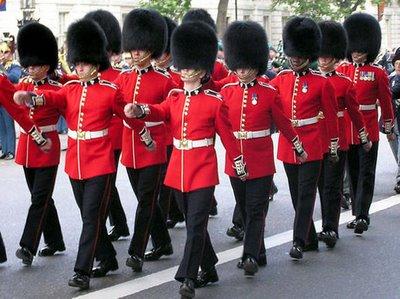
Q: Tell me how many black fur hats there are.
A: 11